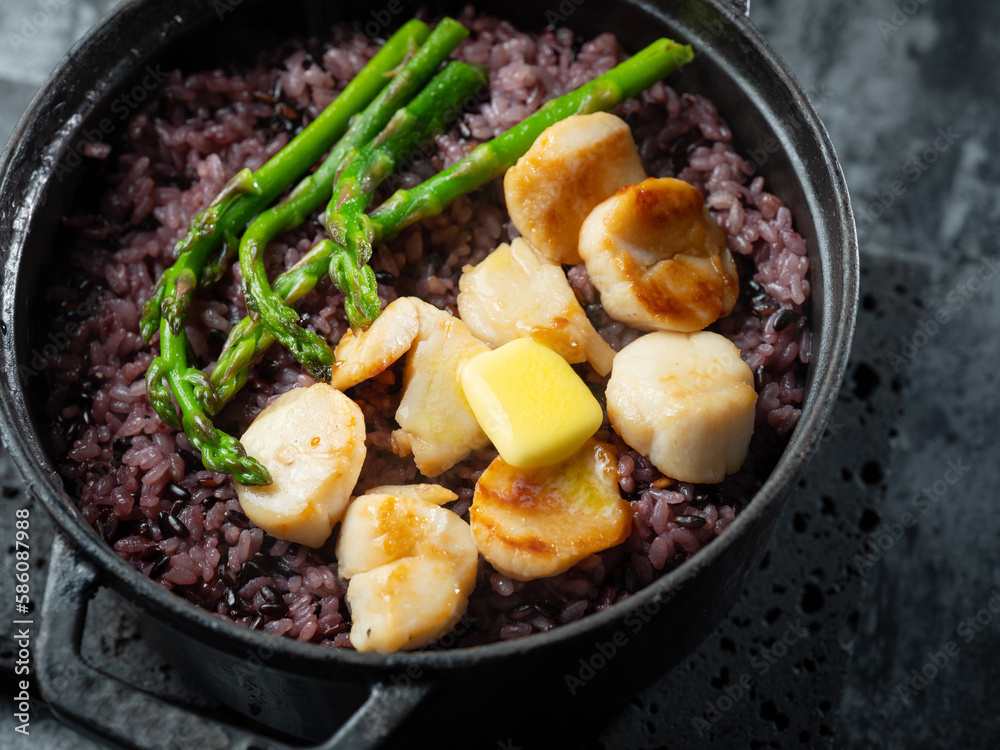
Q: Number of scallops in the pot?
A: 8